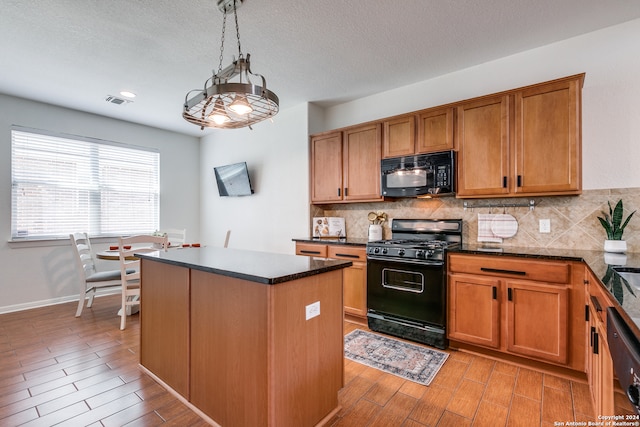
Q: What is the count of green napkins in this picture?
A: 0